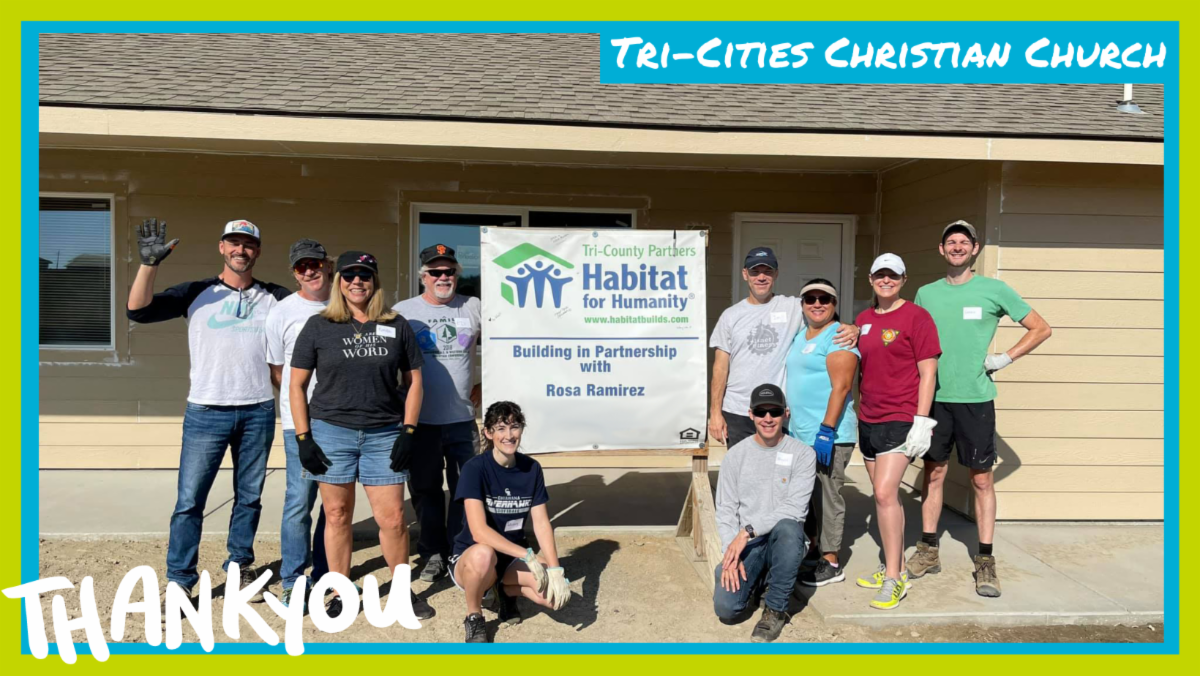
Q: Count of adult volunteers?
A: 10